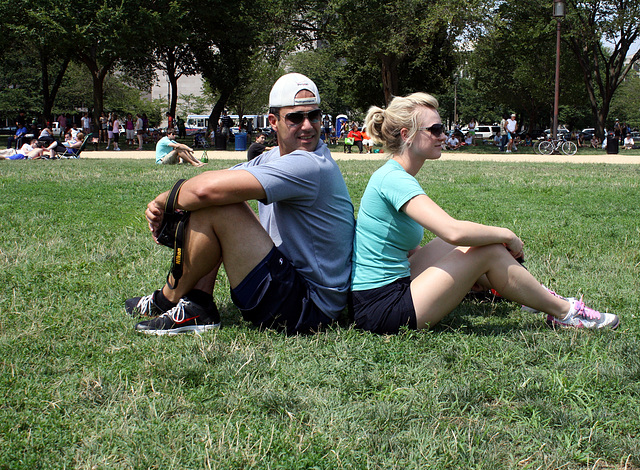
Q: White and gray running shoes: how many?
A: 2